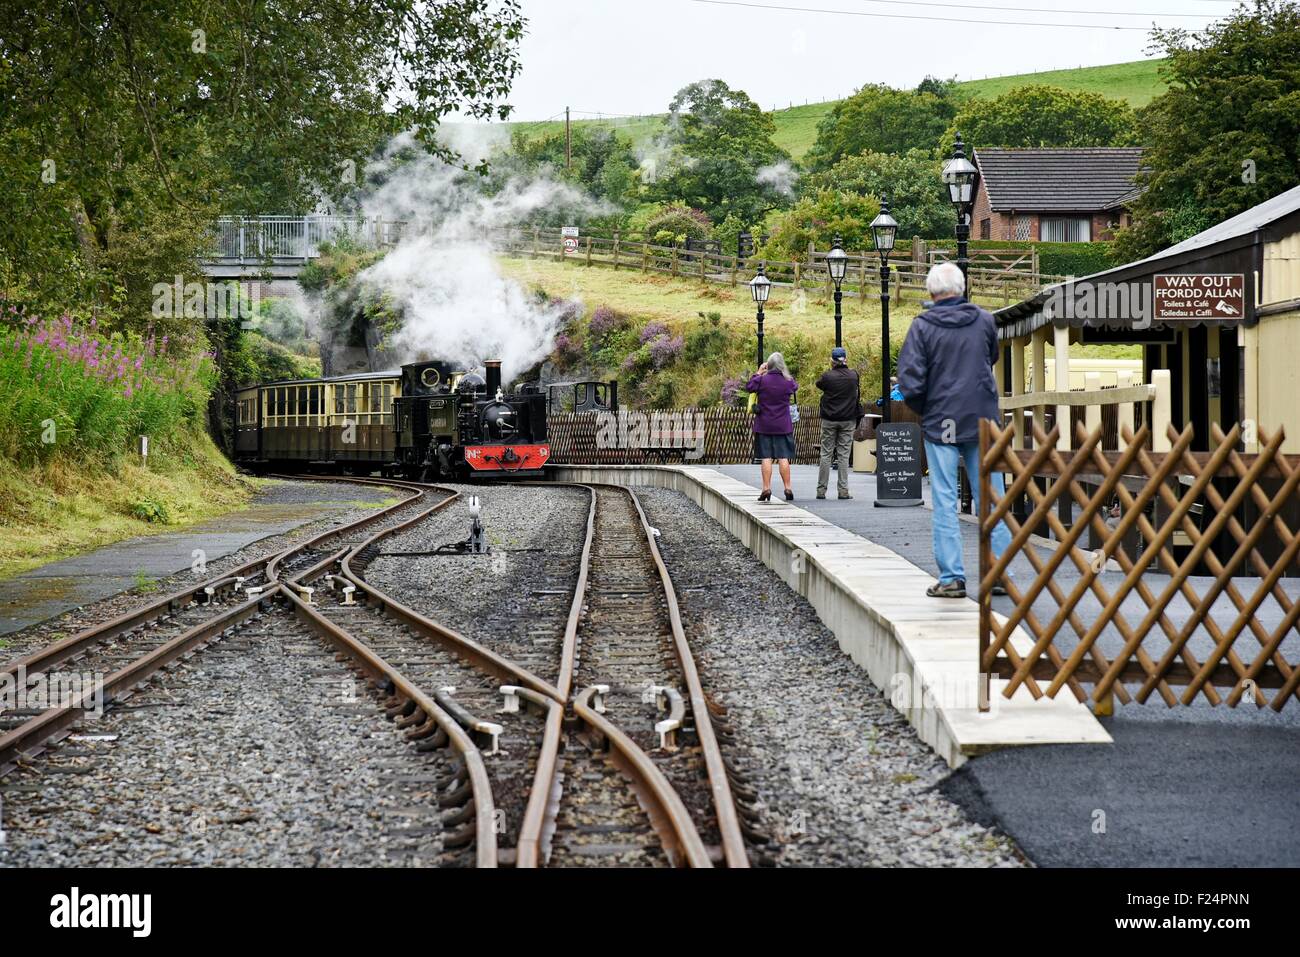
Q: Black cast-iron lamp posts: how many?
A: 4